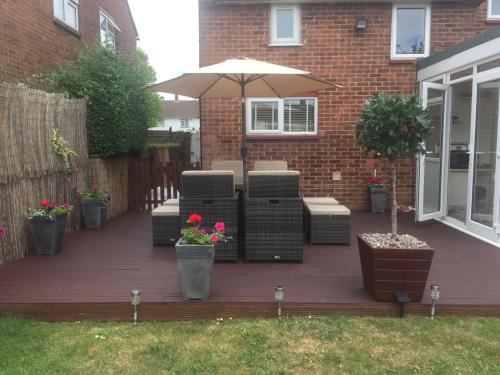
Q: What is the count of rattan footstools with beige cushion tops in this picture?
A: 4